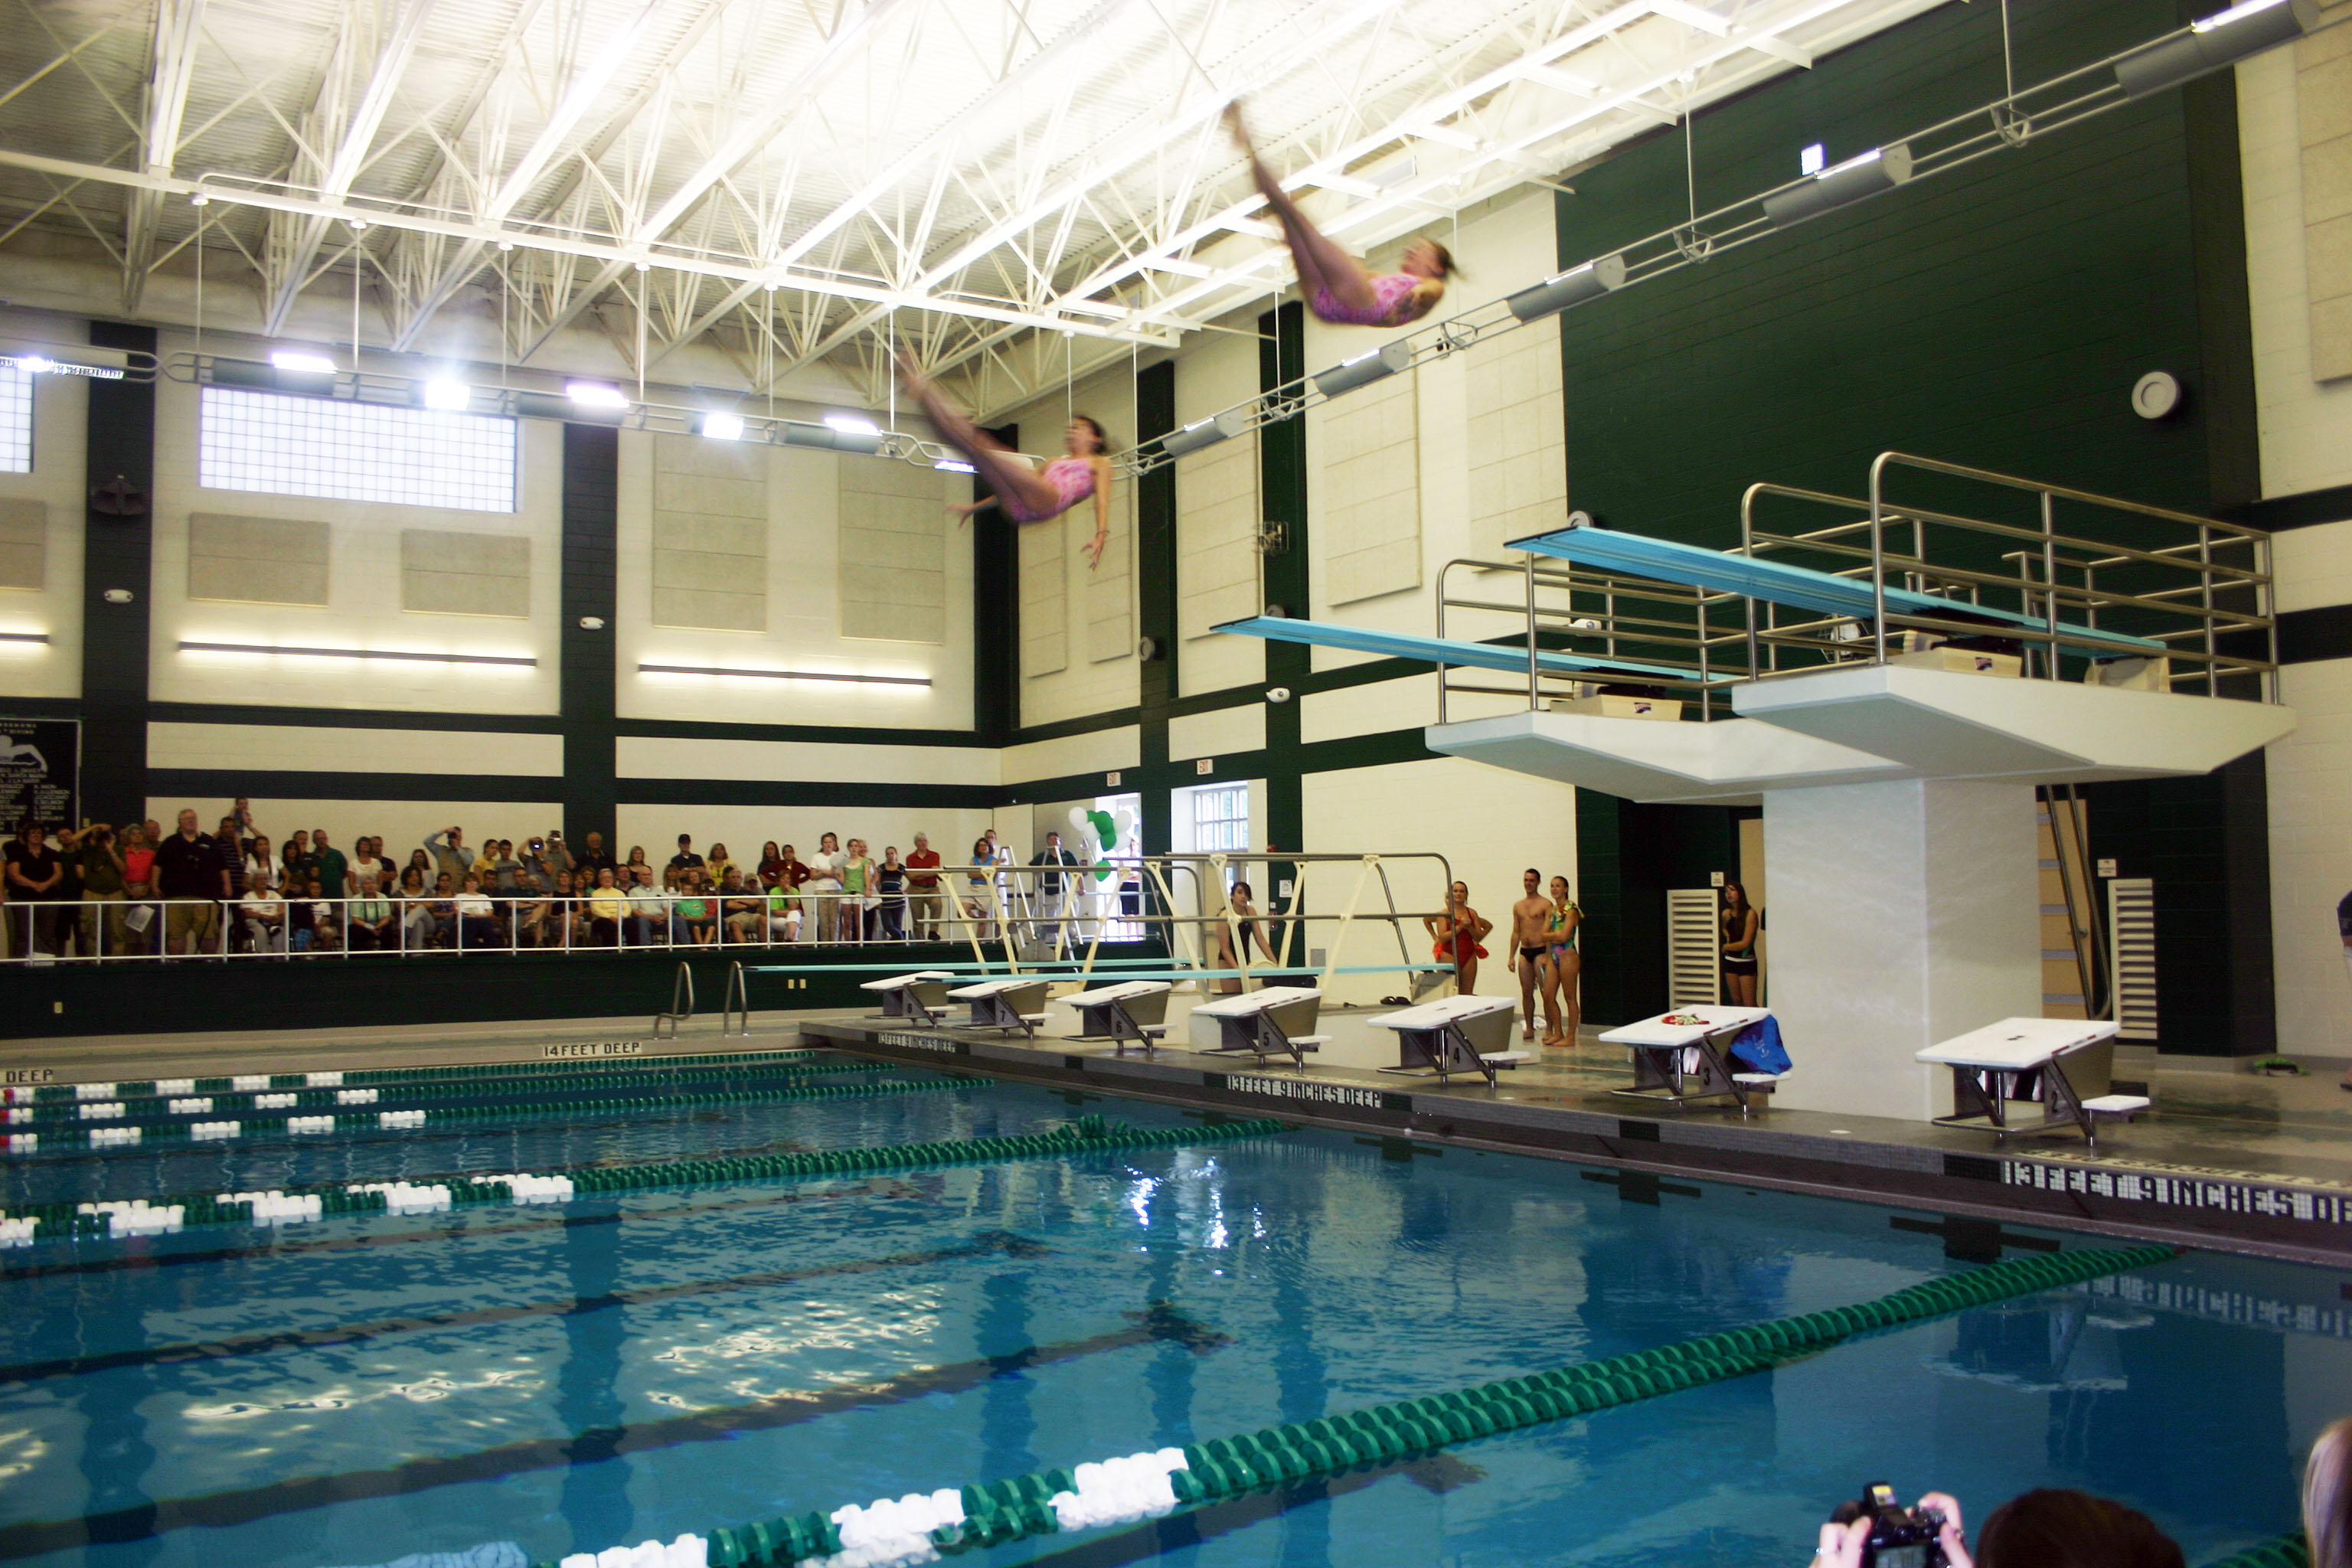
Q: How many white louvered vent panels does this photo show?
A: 2